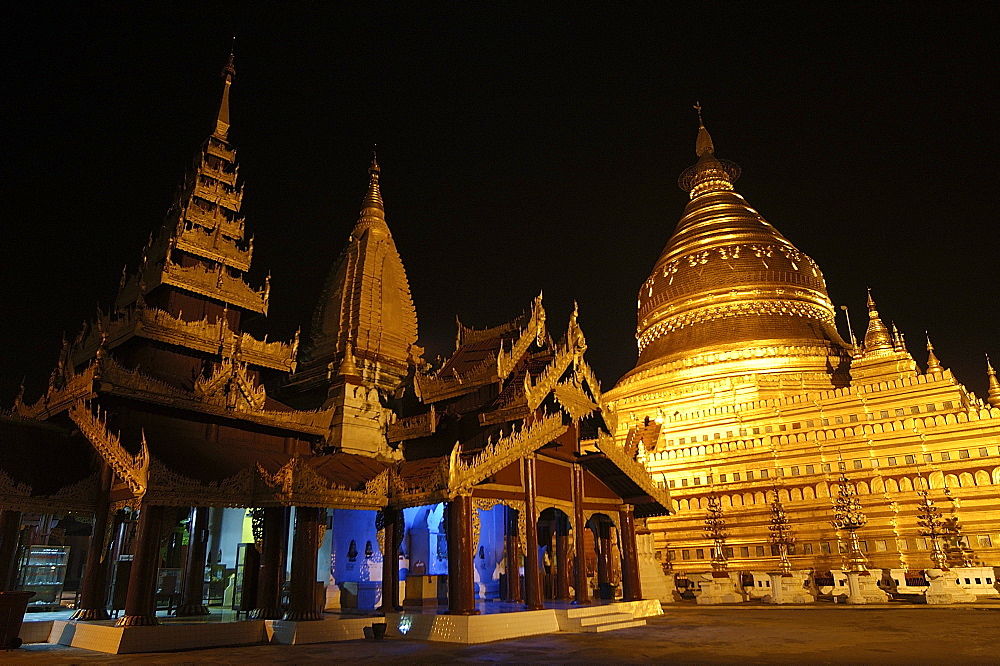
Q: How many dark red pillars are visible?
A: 14